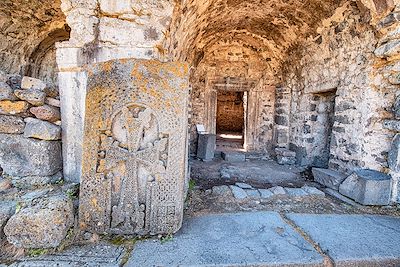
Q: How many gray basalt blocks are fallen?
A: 2